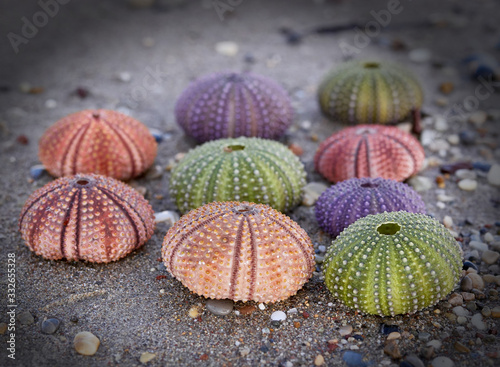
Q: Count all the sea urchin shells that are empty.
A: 9